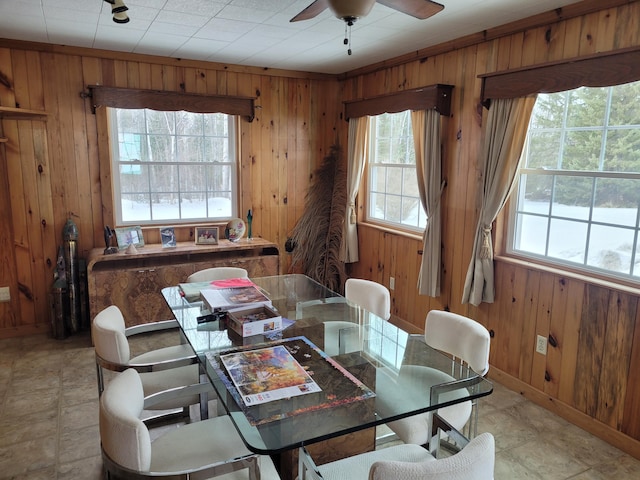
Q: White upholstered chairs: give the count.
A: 6